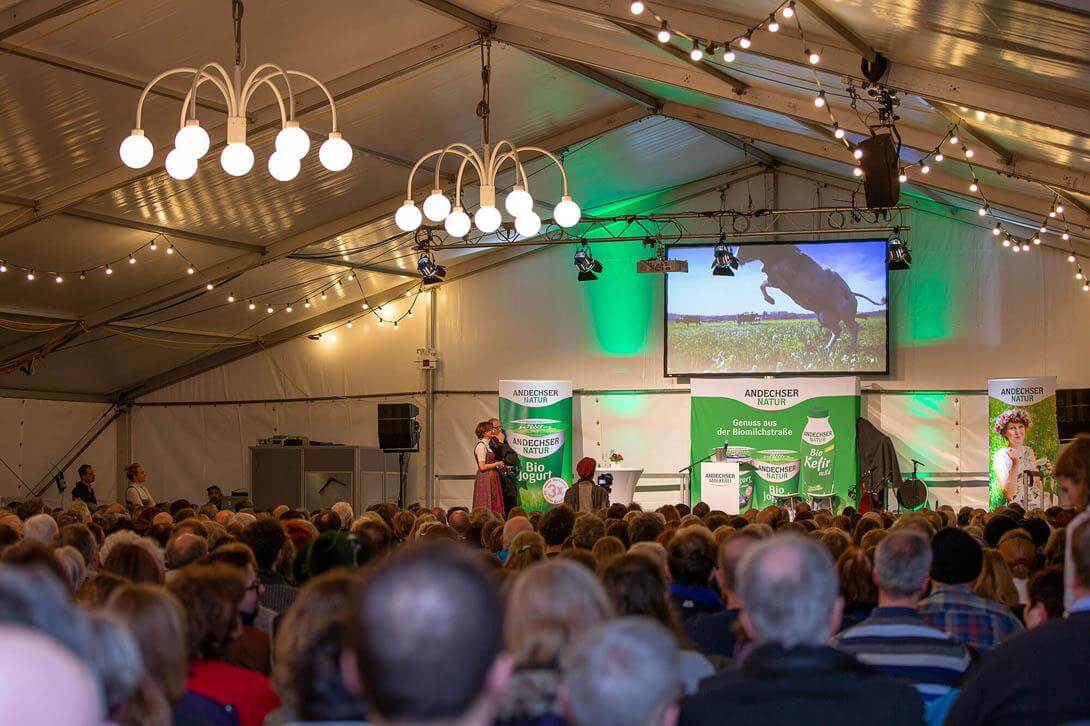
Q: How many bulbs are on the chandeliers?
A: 14